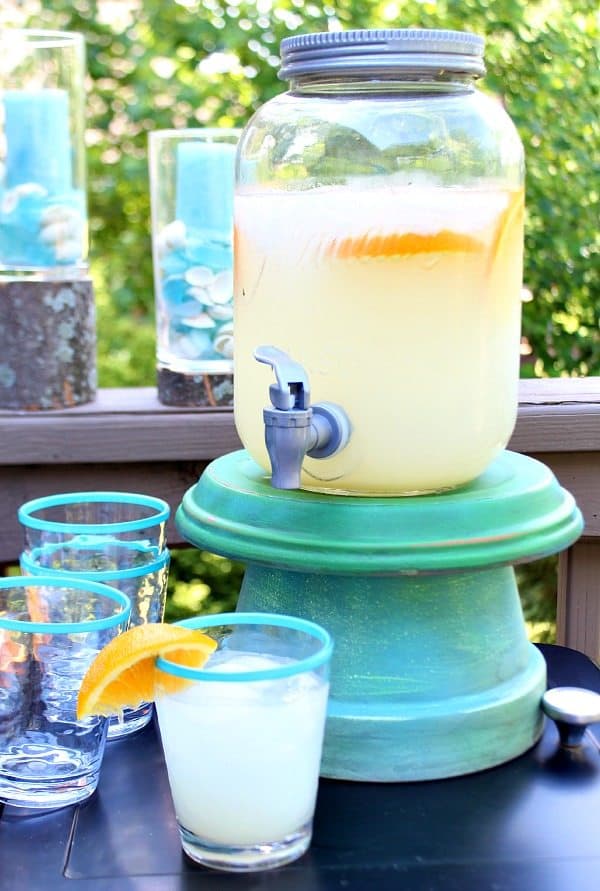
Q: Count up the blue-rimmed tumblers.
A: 4